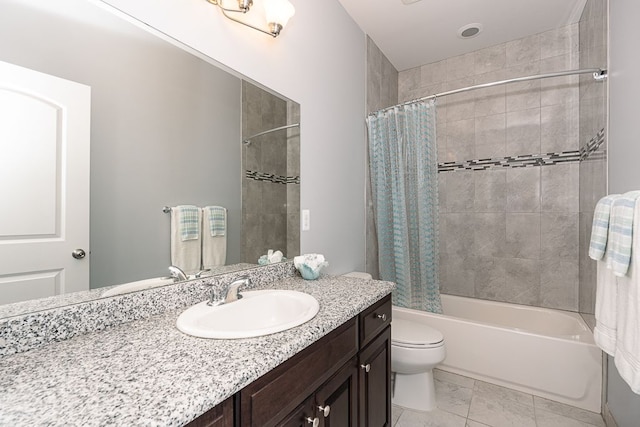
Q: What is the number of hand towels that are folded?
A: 2